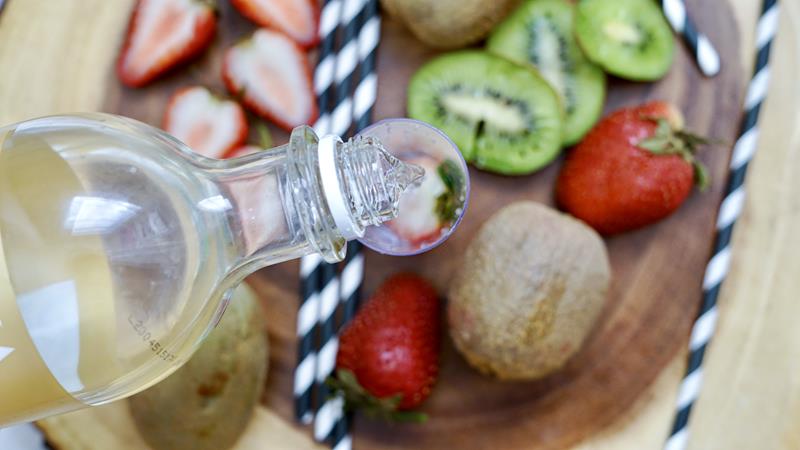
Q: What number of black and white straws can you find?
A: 5